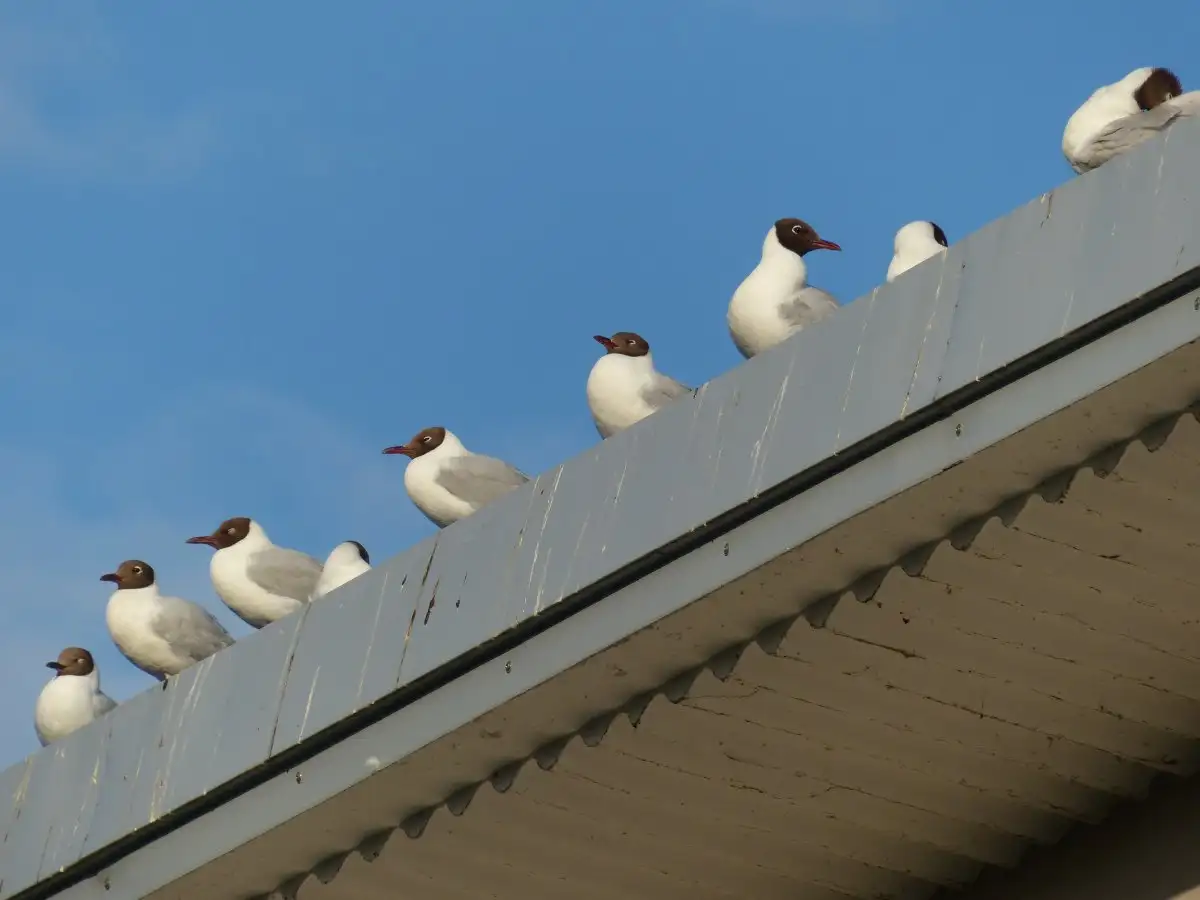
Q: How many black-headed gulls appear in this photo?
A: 9